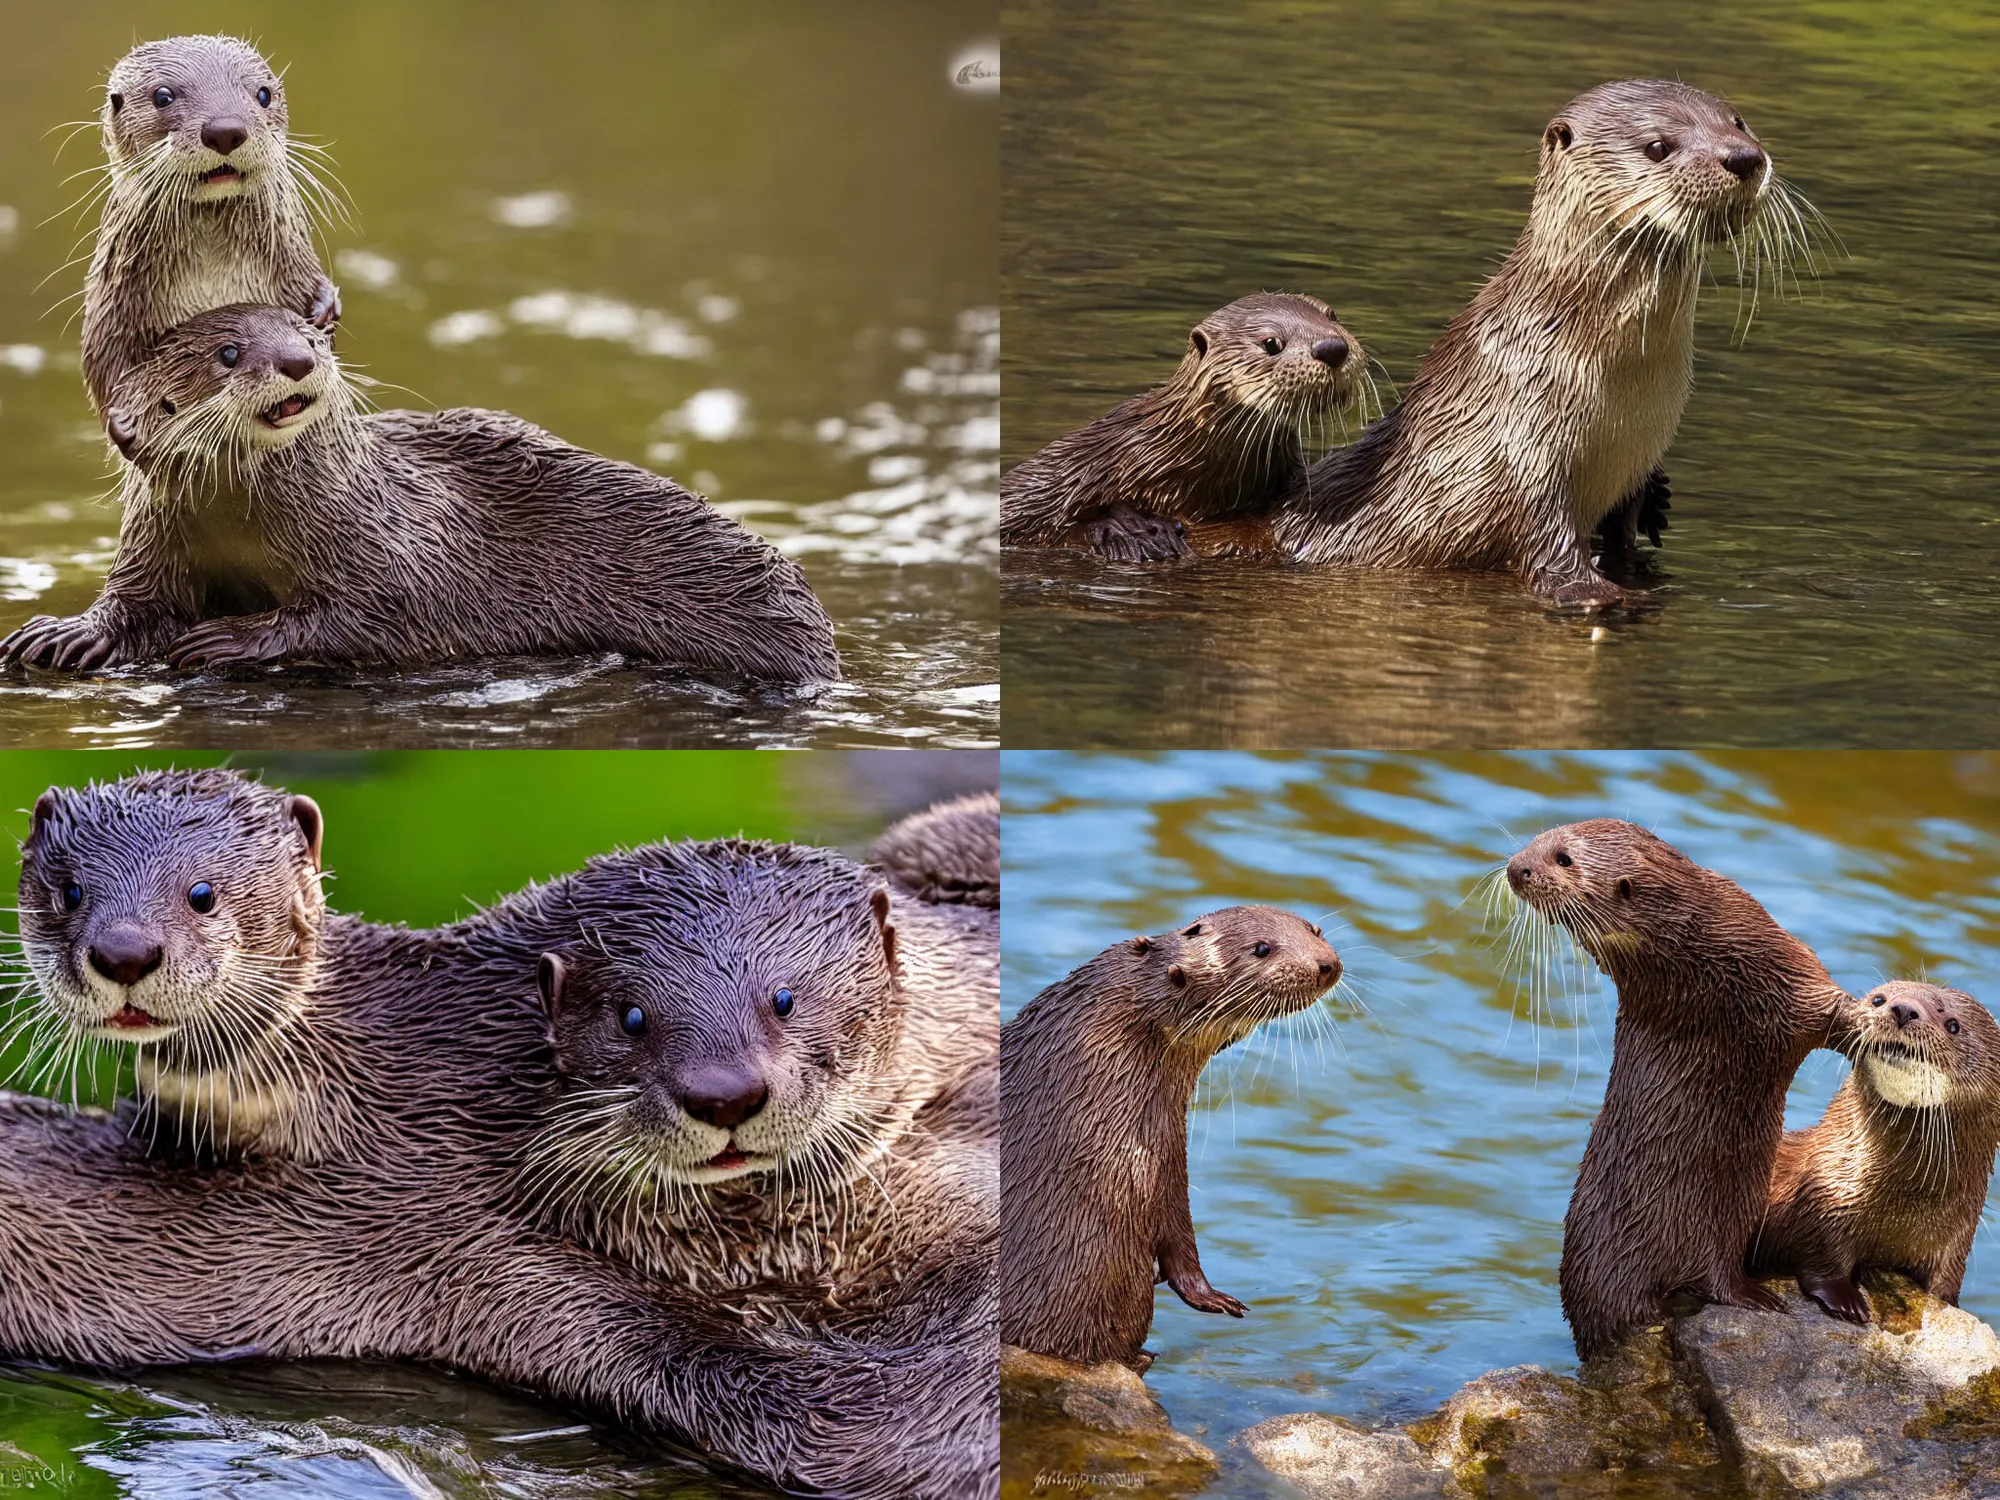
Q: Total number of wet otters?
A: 9